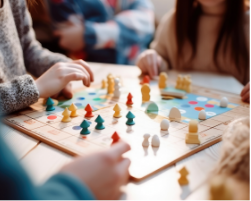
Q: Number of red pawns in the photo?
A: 4